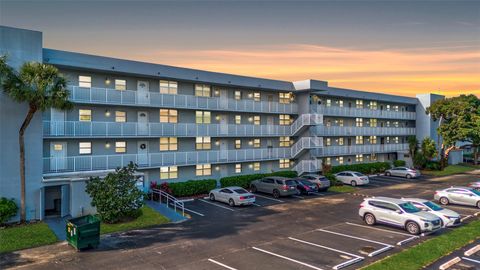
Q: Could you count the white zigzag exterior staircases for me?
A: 1